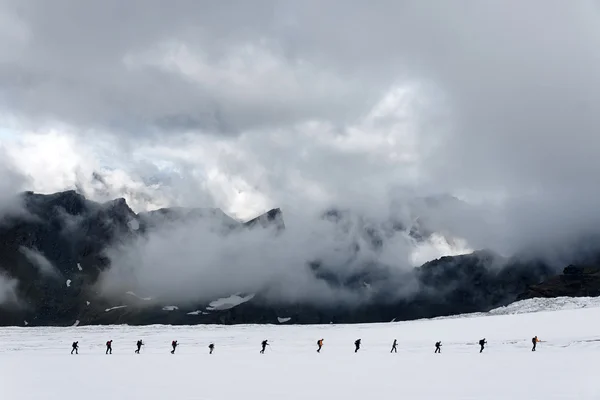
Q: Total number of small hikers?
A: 12